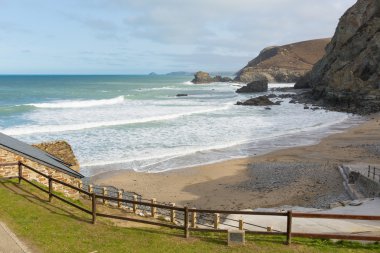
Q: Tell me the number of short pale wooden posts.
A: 11